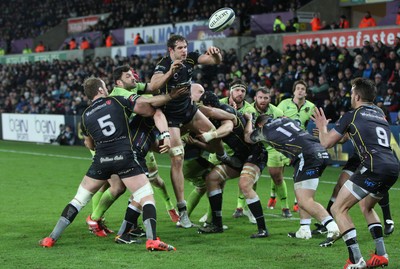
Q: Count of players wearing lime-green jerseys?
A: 4